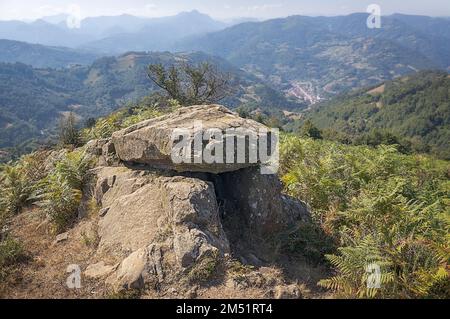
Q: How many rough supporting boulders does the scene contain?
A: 2